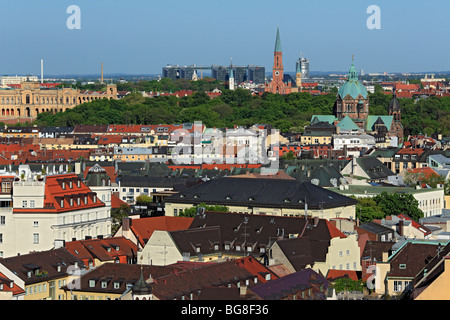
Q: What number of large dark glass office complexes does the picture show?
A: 1